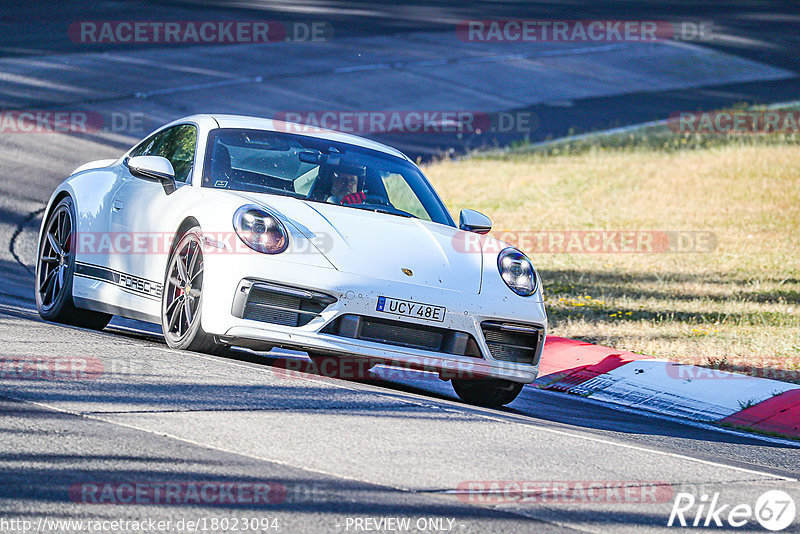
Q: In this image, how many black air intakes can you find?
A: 3